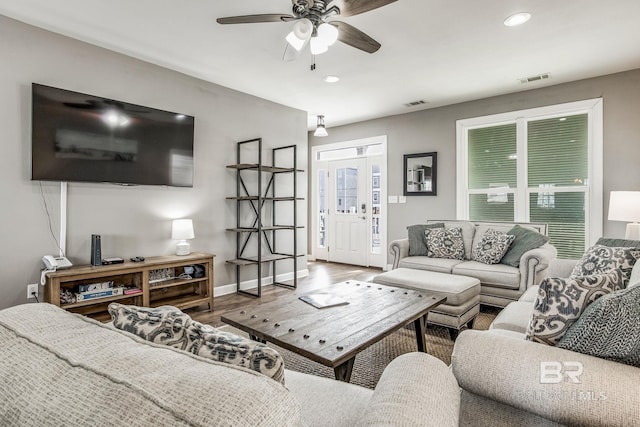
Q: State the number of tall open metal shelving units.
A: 1